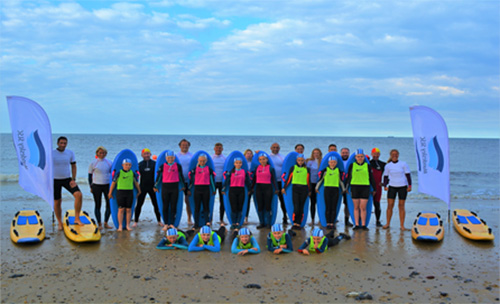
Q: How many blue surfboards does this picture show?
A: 8